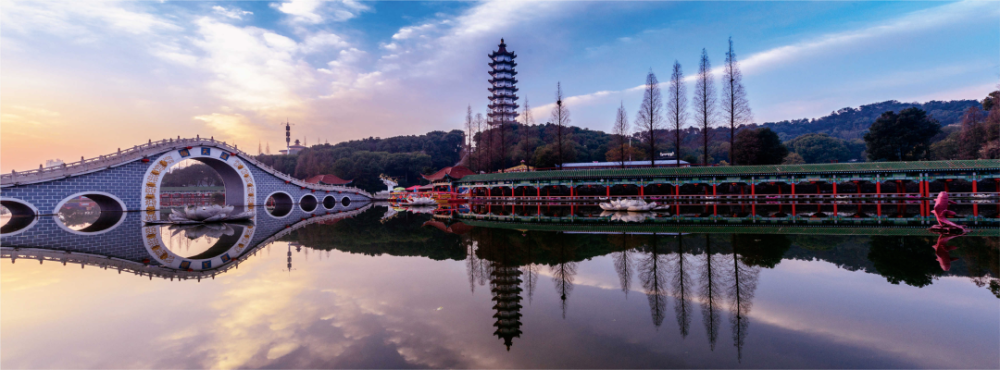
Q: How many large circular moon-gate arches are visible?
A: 1